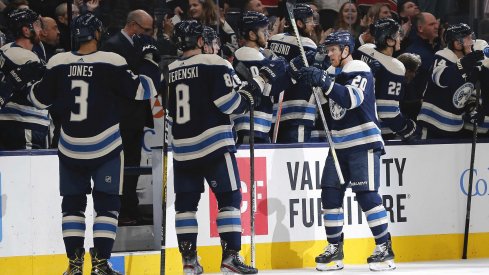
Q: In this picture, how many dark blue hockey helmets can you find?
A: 9